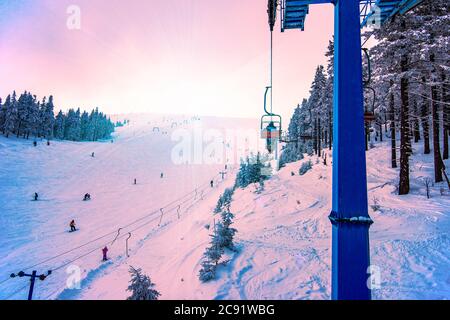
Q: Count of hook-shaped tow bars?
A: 6